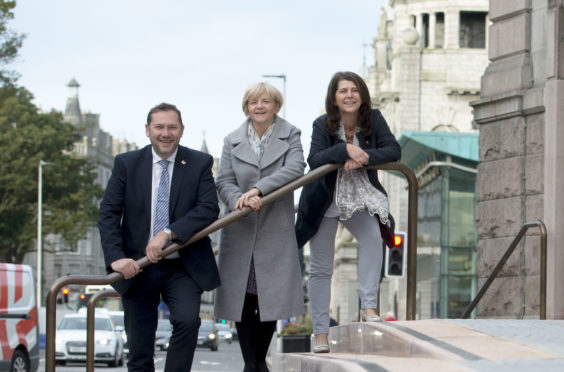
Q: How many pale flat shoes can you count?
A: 2